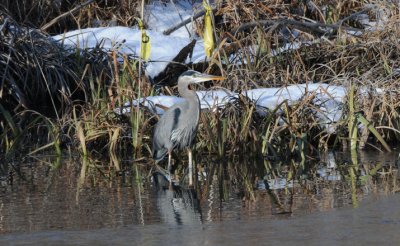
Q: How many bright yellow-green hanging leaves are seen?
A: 2